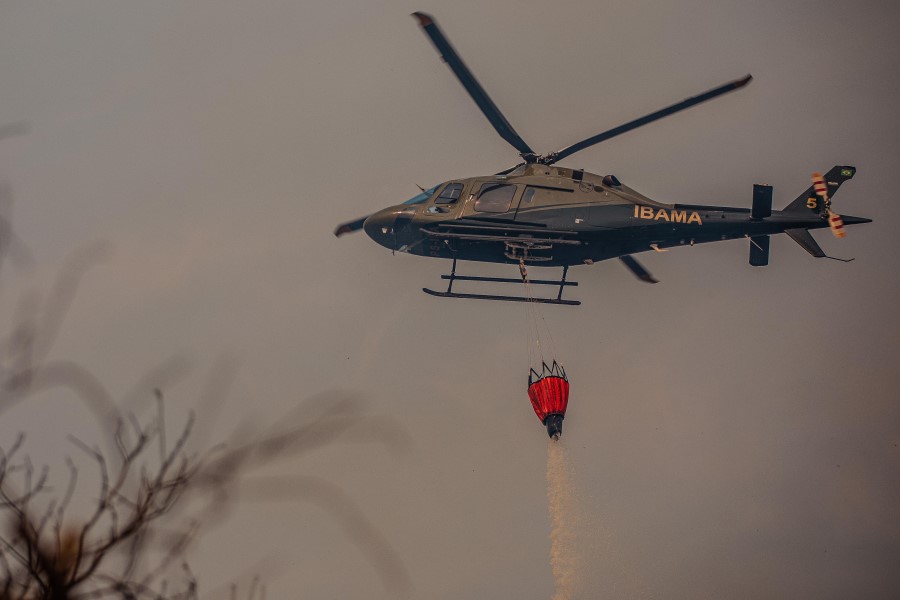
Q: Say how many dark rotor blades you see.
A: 4